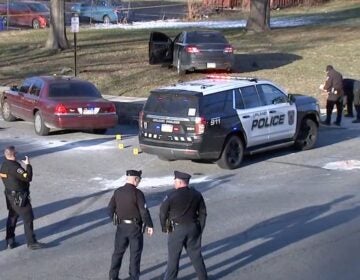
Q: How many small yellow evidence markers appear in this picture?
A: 3